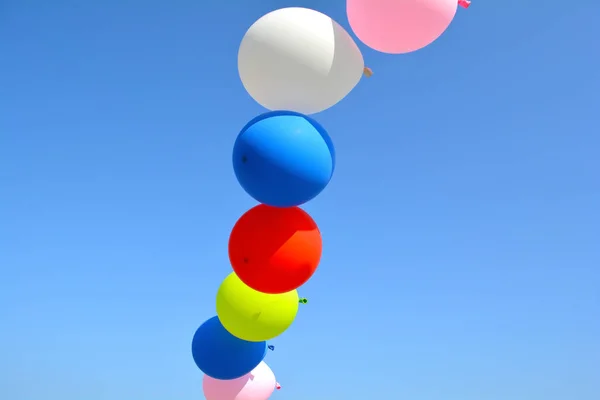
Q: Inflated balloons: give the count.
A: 7